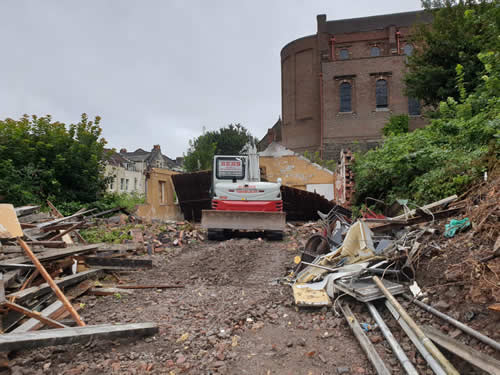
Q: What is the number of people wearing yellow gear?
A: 0